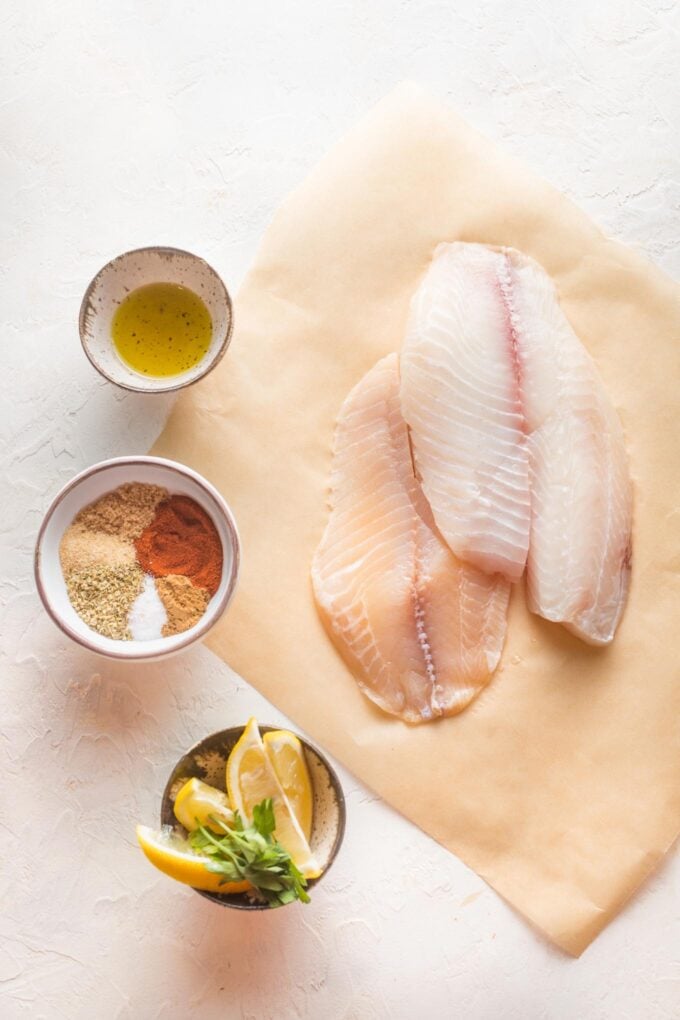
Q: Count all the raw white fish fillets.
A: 2